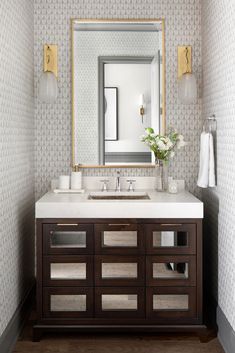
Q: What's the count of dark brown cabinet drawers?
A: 9